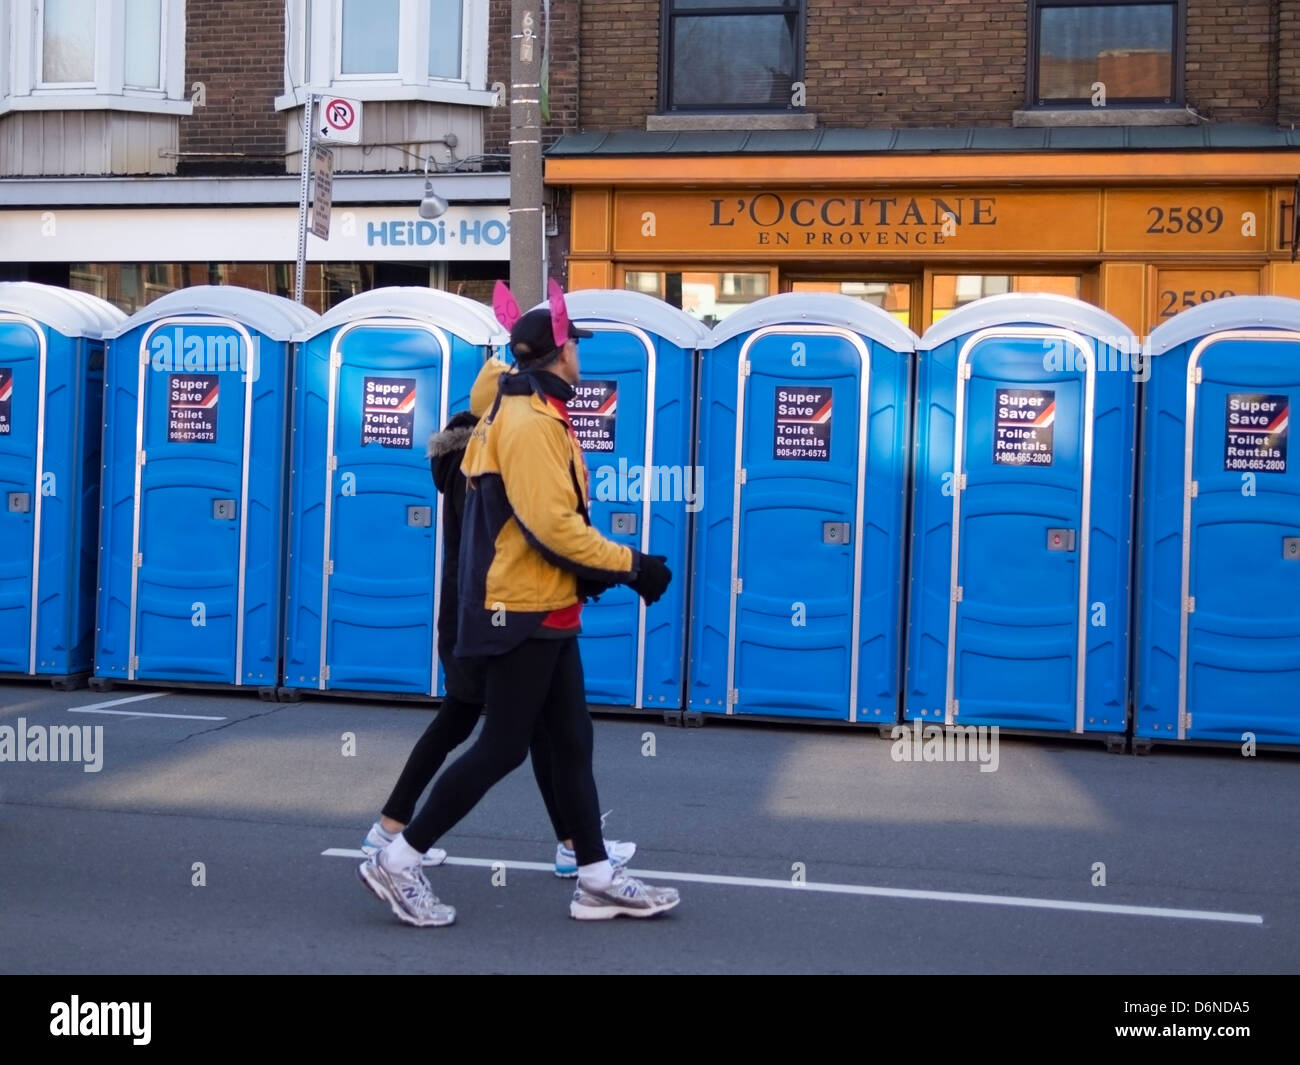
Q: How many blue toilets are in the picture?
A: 7